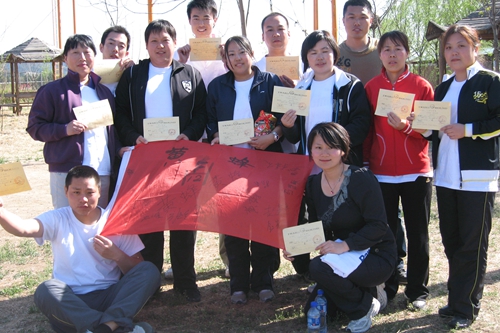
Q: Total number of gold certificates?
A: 11